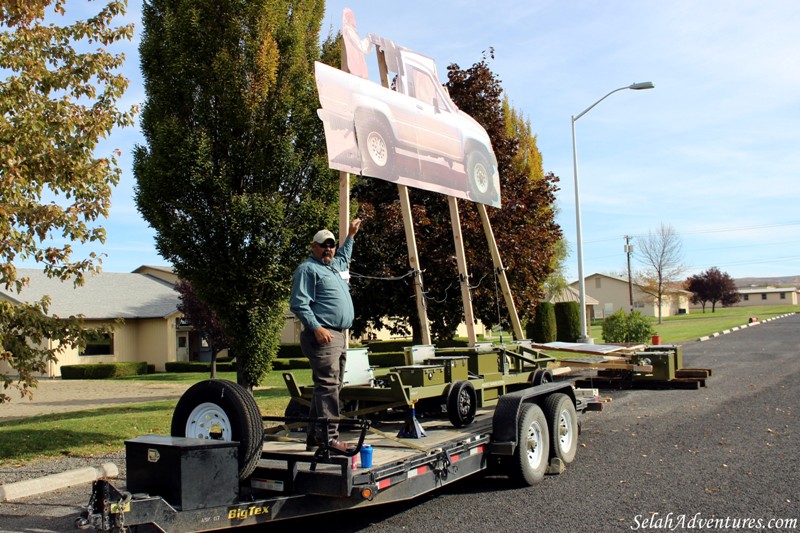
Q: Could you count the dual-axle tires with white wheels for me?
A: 2